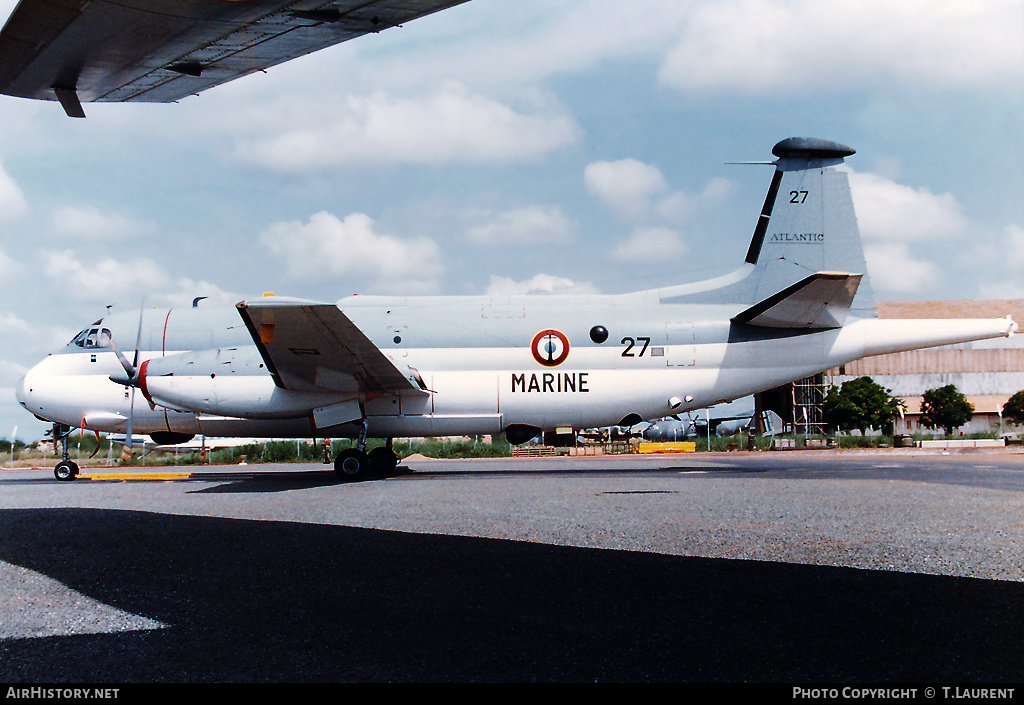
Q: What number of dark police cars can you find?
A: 0